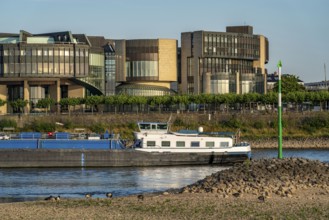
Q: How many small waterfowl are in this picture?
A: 7